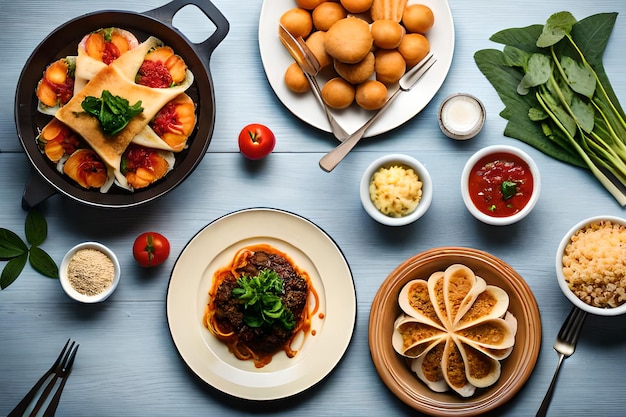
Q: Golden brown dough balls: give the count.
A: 14